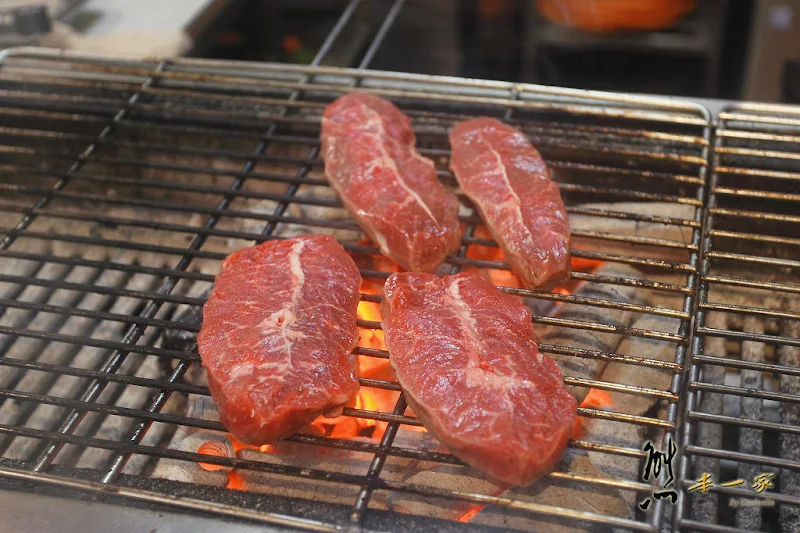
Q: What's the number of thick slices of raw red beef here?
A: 4